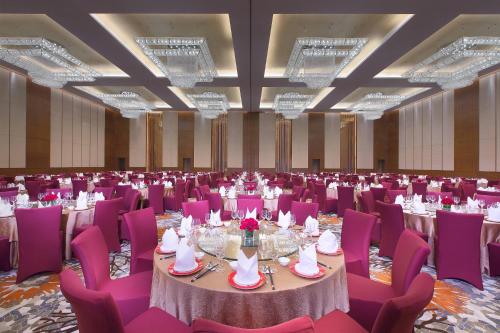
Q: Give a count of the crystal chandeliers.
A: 8